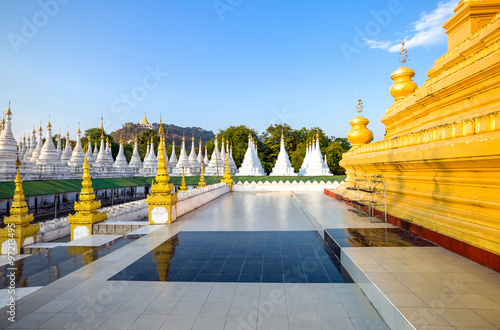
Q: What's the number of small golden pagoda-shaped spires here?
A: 6